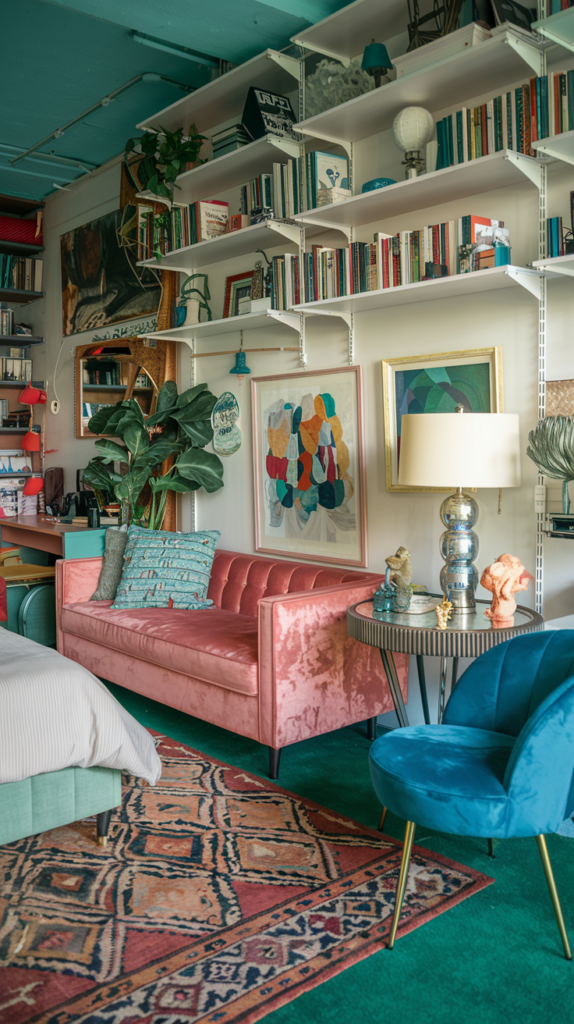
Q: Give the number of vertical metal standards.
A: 4